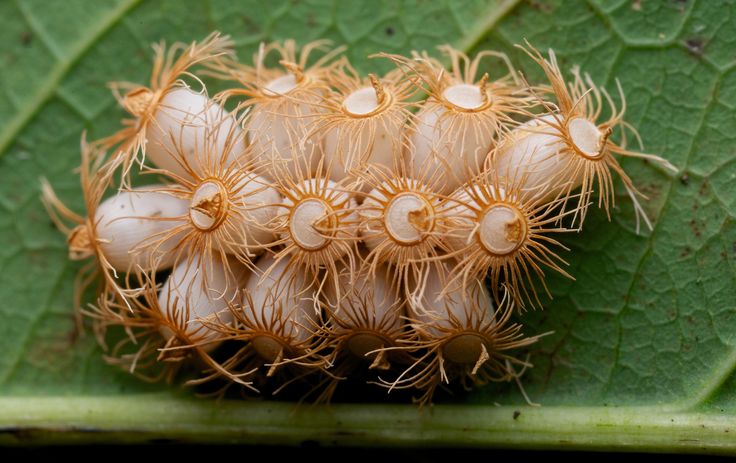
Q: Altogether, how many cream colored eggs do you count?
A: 14